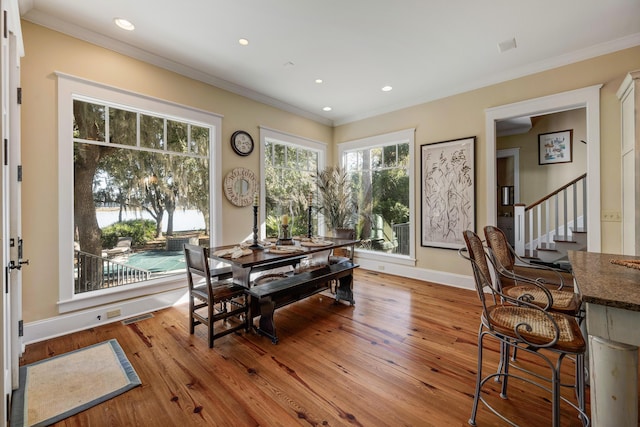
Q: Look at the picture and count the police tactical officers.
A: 0